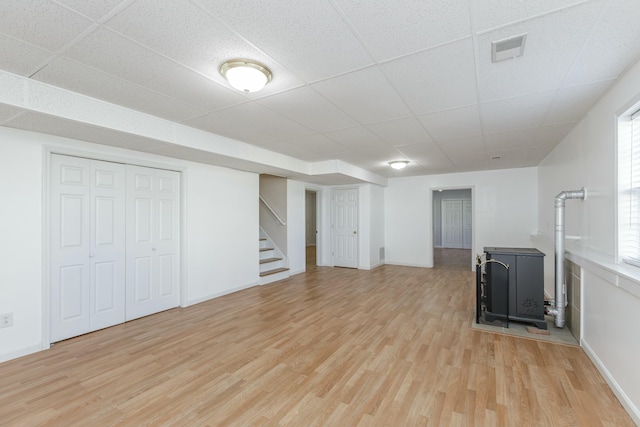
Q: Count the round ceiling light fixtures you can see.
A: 2